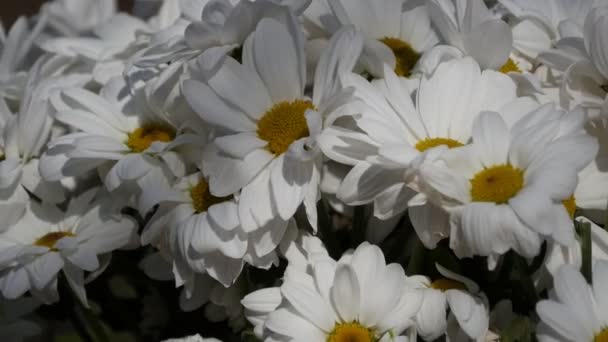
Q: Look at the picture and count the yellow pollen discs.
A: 12